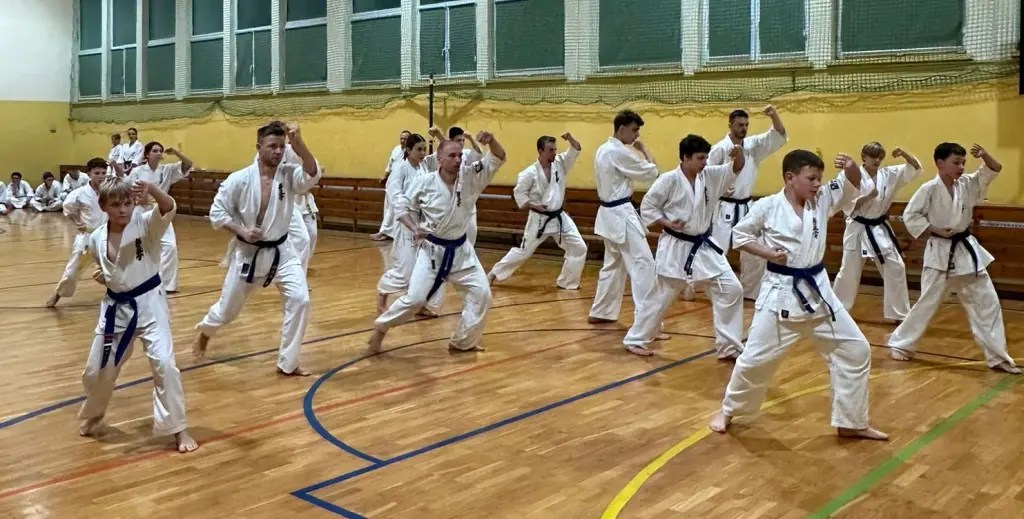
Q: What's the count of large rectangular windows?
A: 12